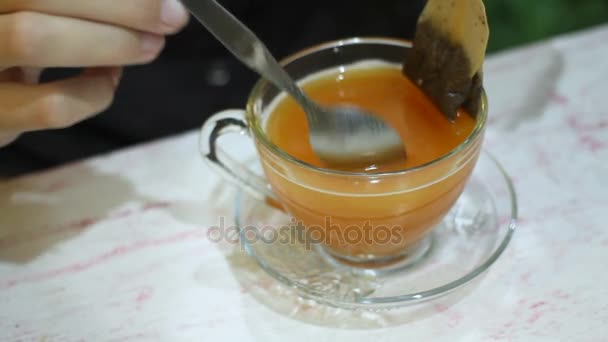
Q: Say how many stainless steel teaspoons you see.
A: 1